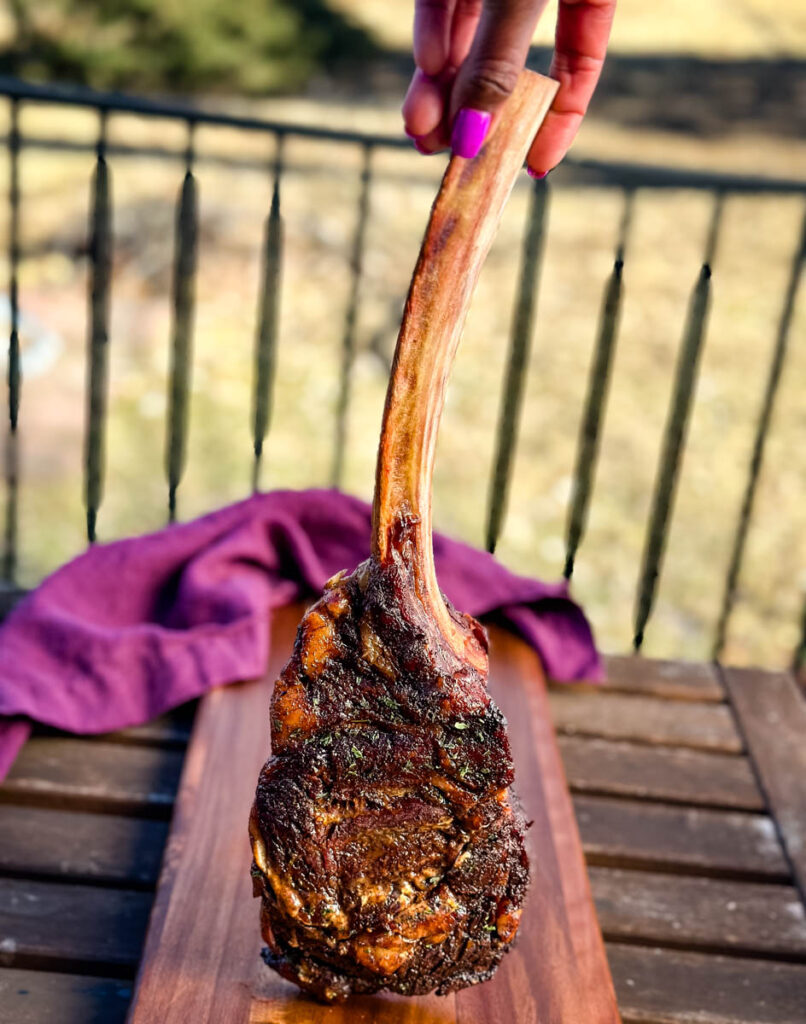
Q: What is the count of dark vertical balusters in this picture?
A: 9